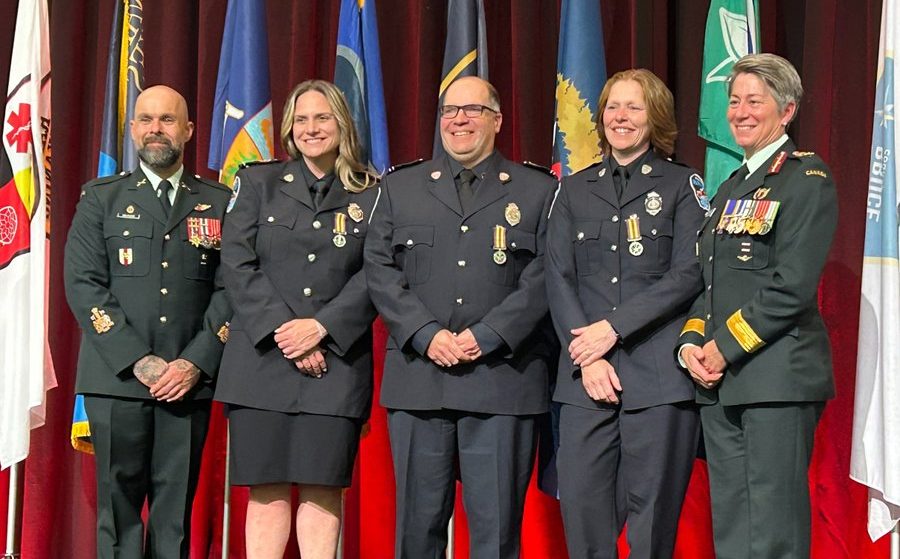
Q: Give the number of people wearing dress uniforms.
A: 5